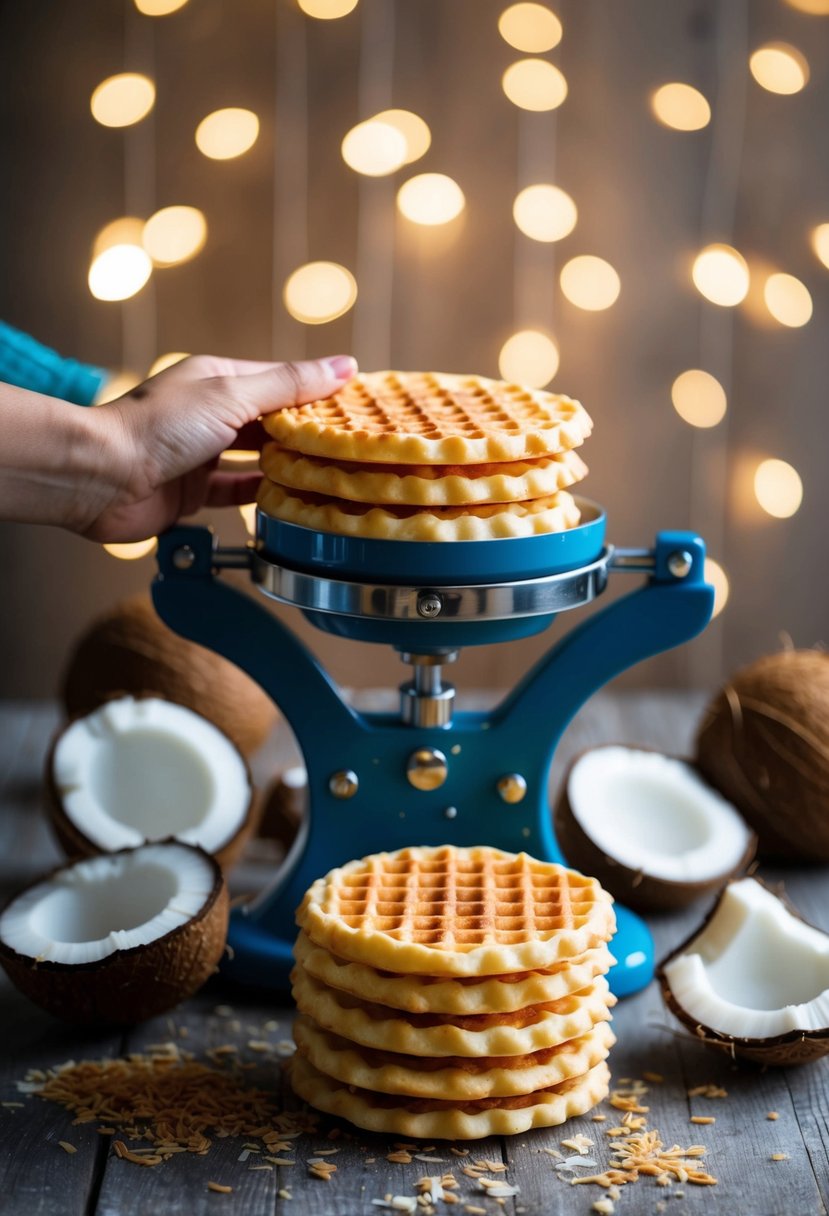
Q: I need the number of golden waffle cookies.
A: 8